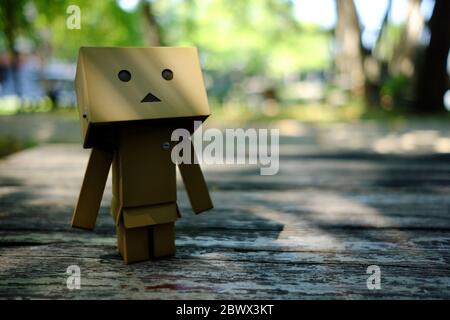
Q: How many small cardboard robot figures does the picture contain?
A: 1